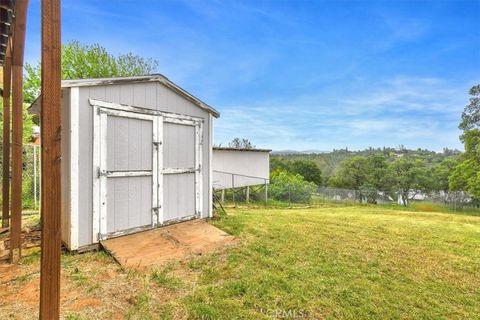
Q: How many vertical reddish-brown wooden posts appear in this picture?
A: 3